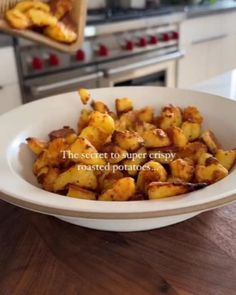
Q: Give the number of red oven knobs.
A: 9